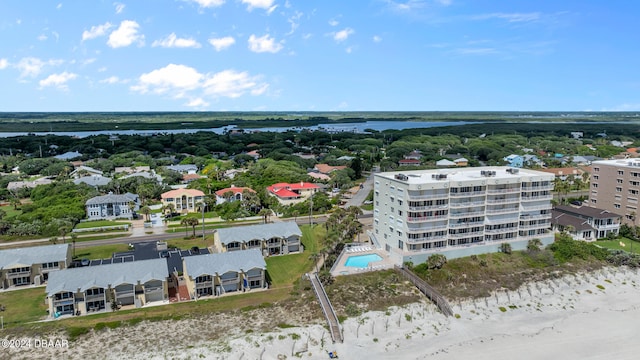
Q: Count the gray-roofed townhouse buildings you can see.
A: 4